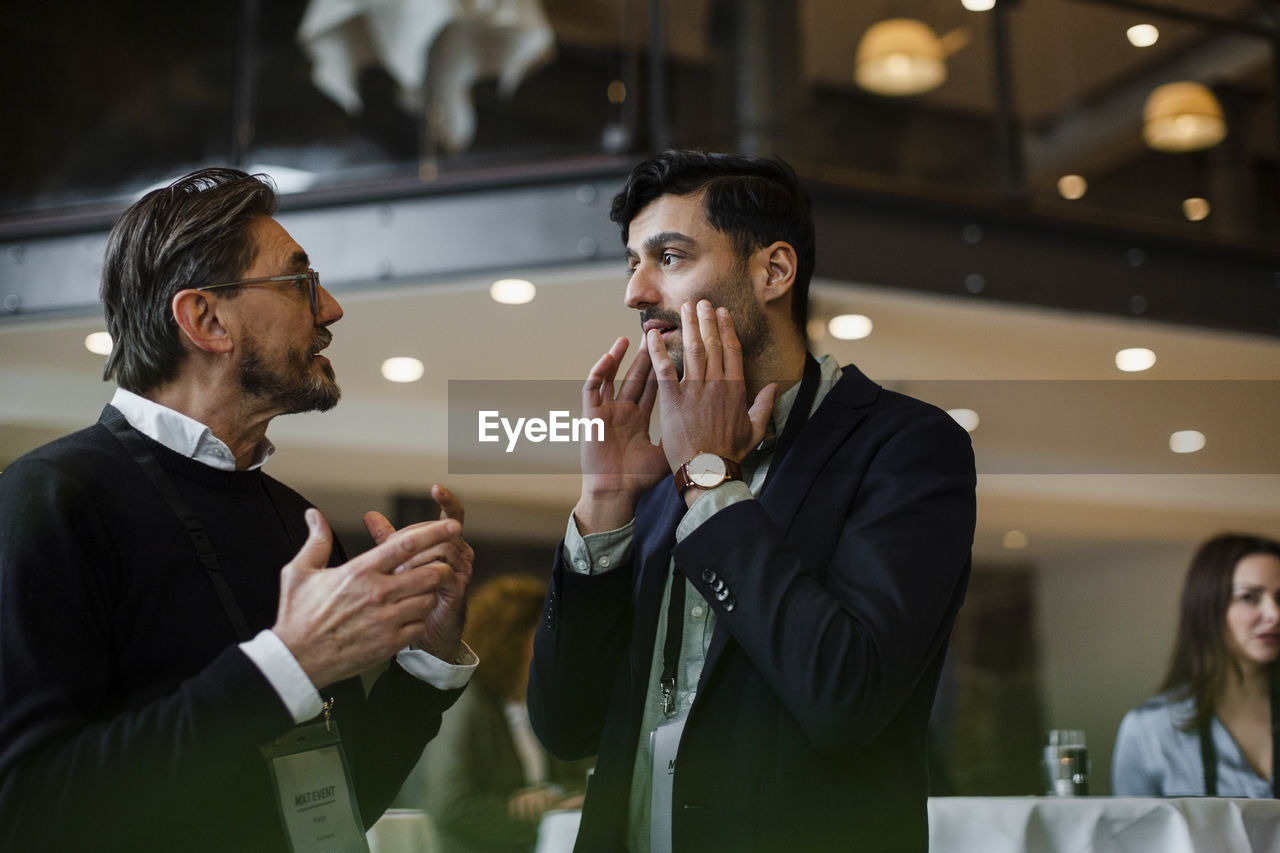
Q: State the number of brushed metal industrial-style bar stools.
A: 0